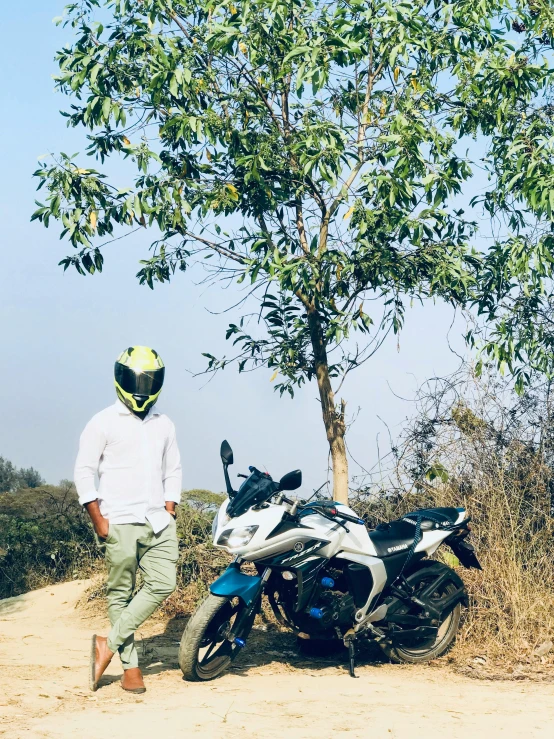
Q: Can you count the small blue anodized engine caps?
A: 2